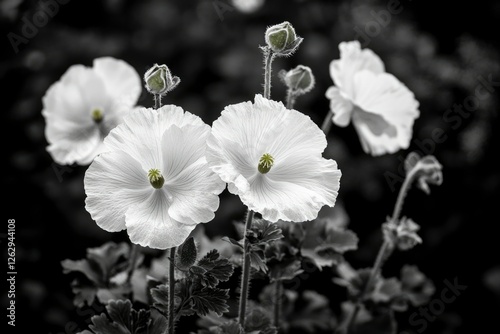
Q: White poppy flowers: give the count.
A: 4